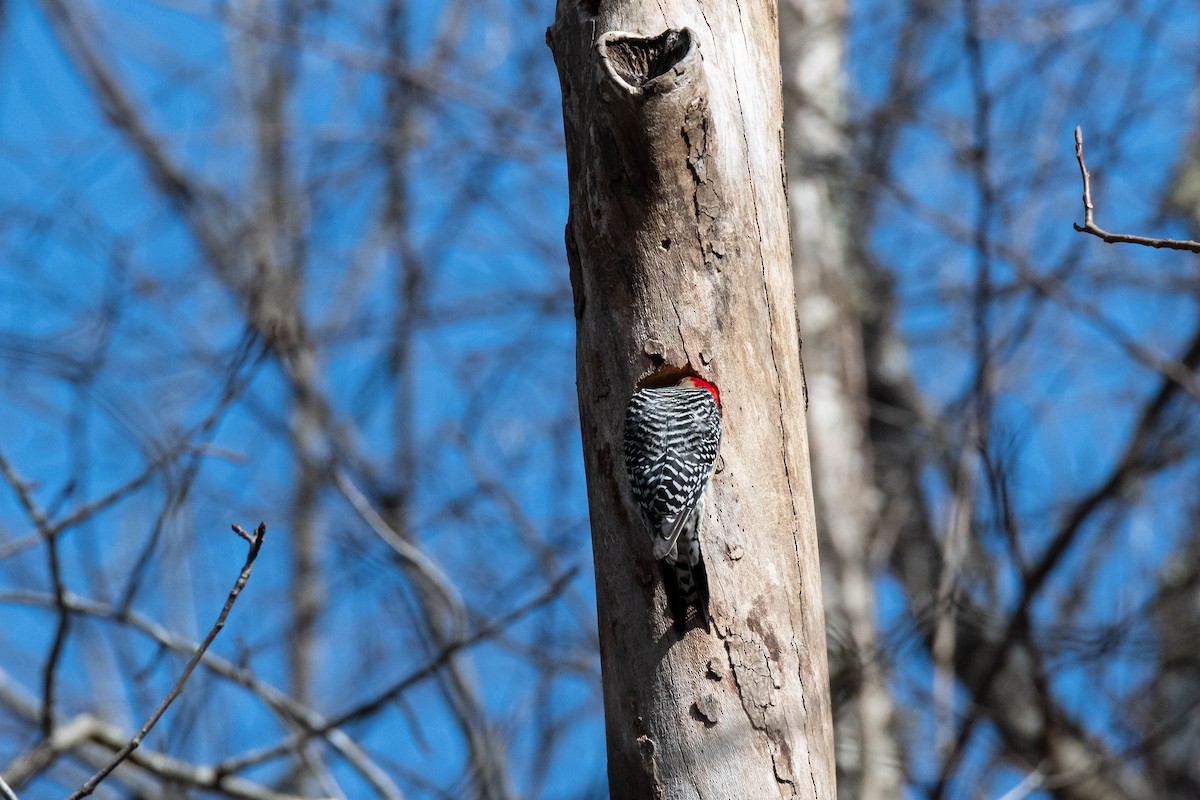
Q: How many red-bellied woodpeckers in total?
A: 1